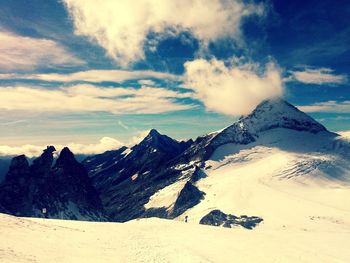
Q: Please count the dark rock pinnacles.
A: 3